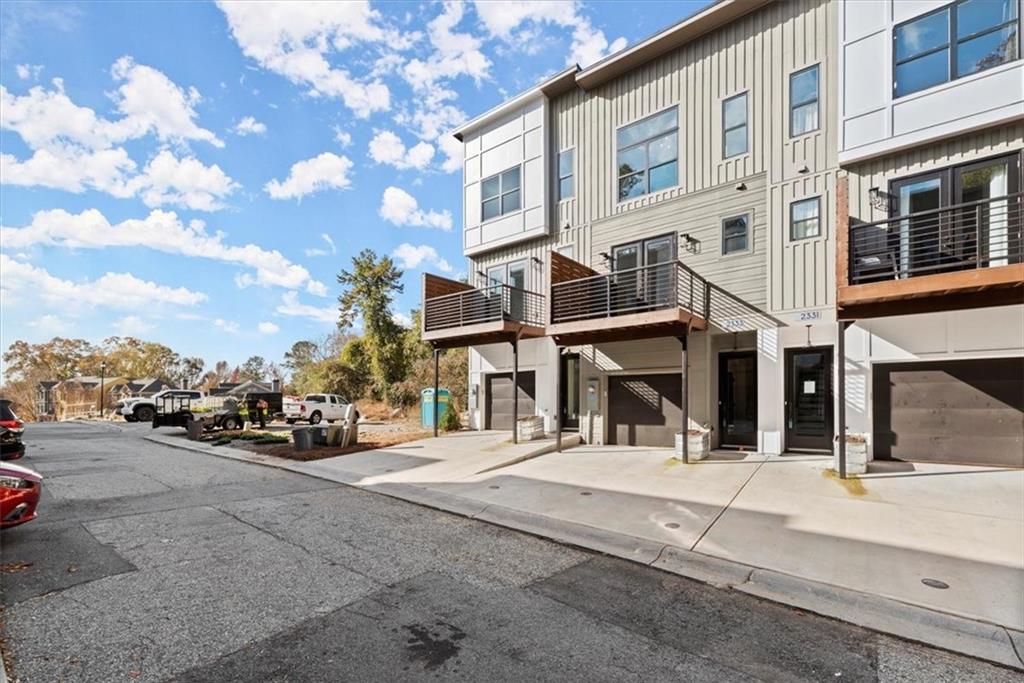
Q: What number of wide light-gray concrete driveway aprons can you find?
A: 3